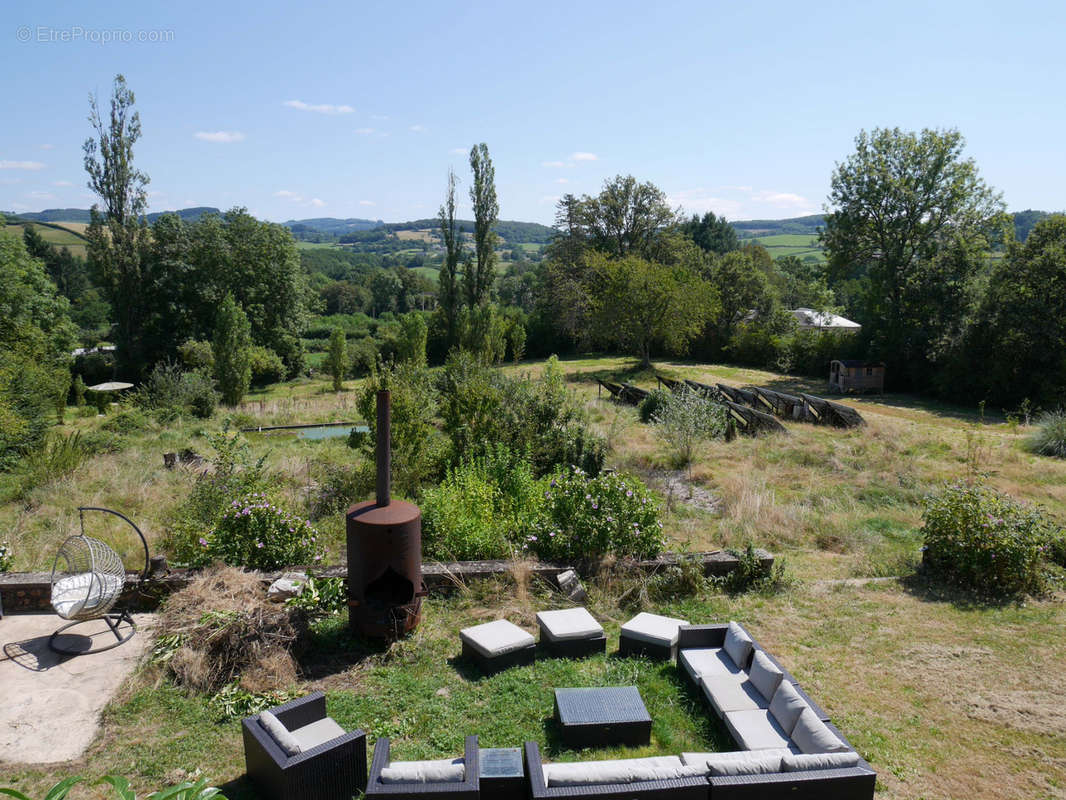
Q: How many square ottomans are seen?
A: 3